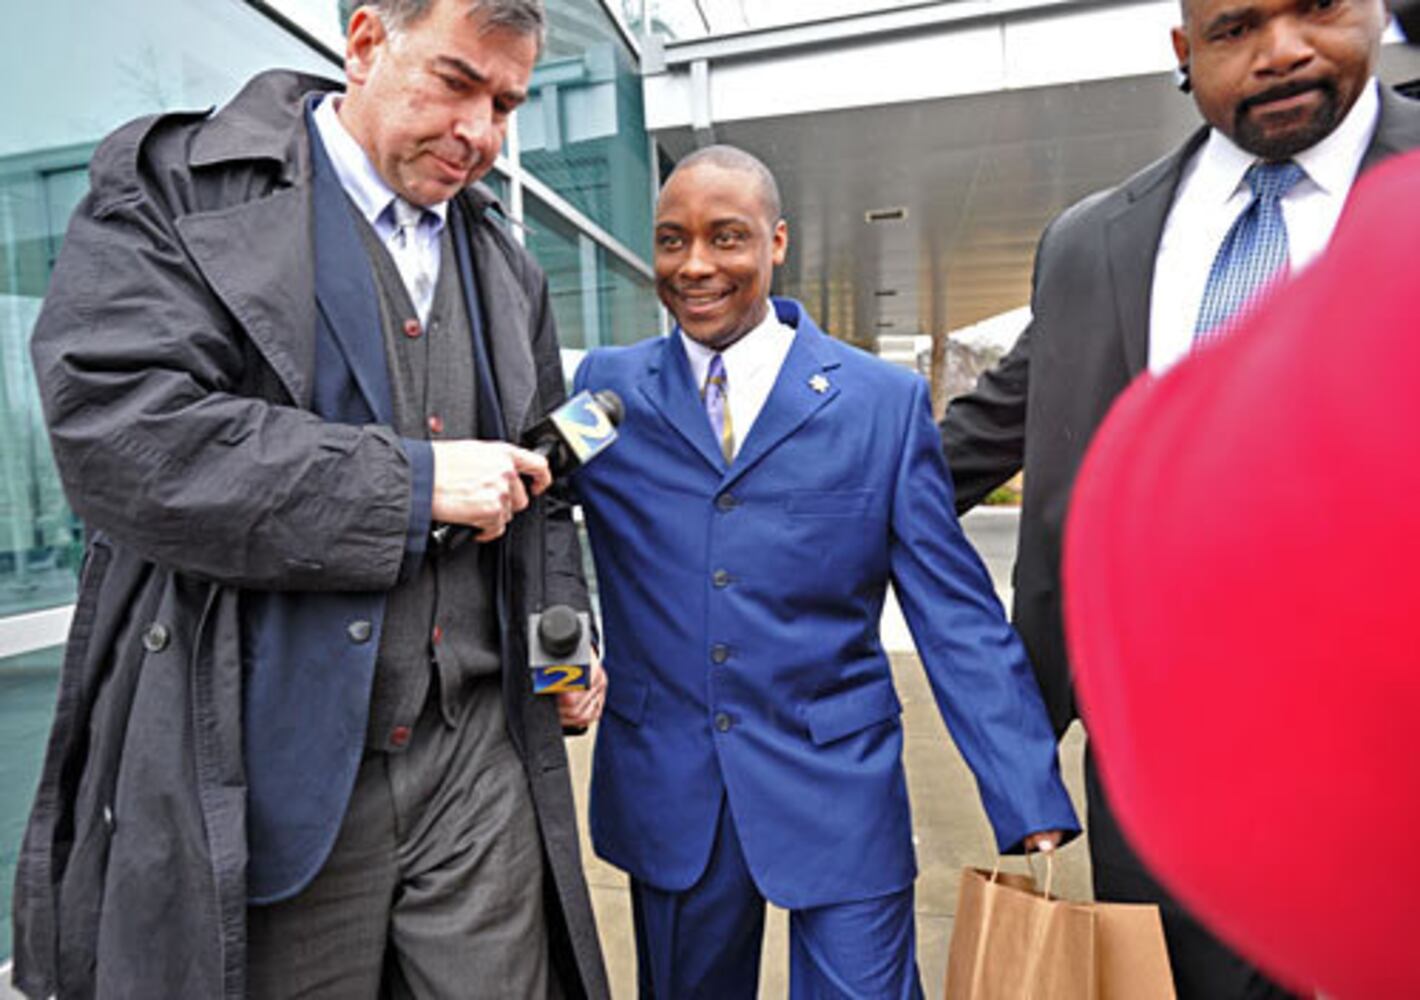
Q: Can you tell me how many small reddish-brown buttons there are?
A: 4